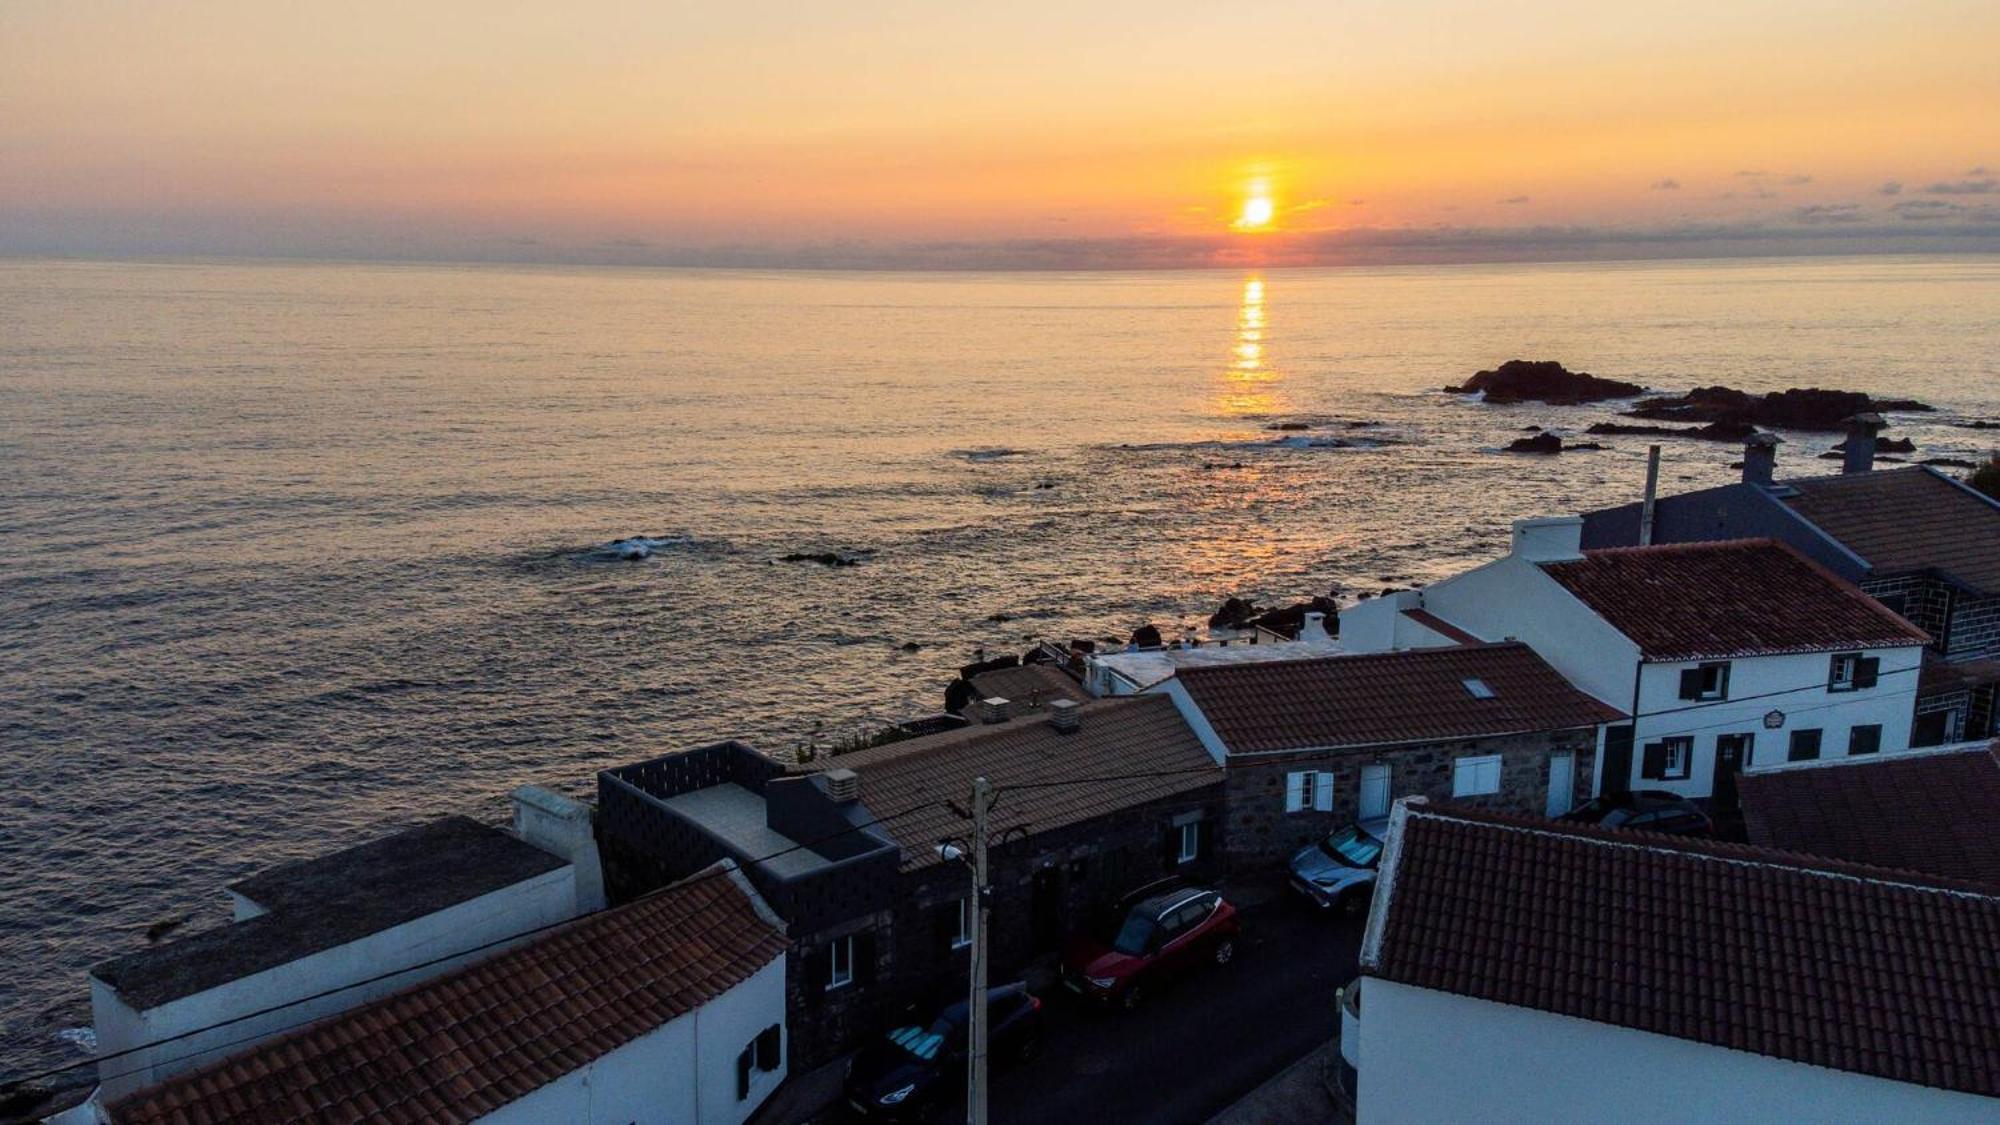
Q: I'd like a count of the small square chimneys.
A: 3